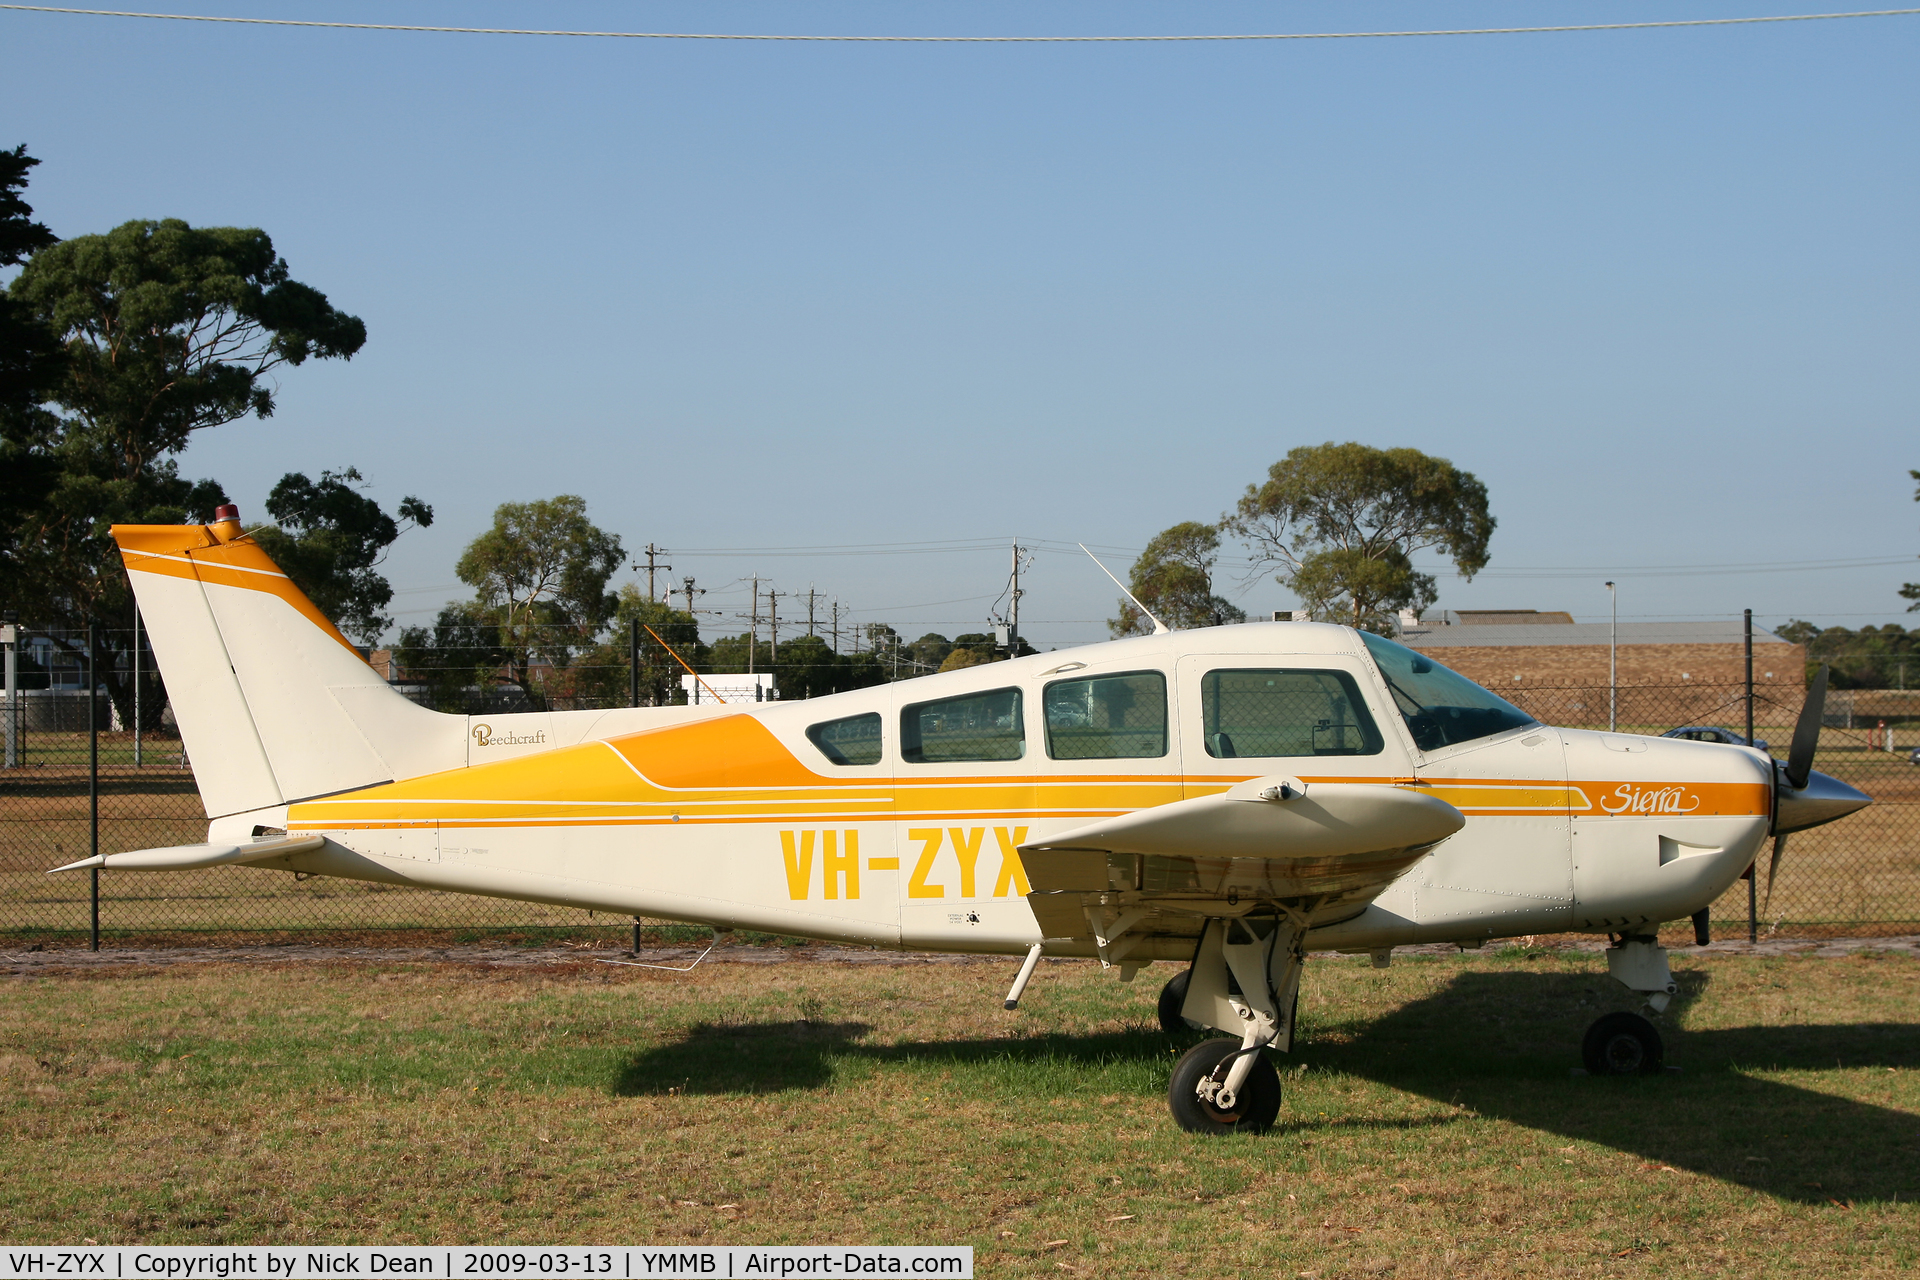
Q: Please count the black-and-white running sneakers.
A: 0